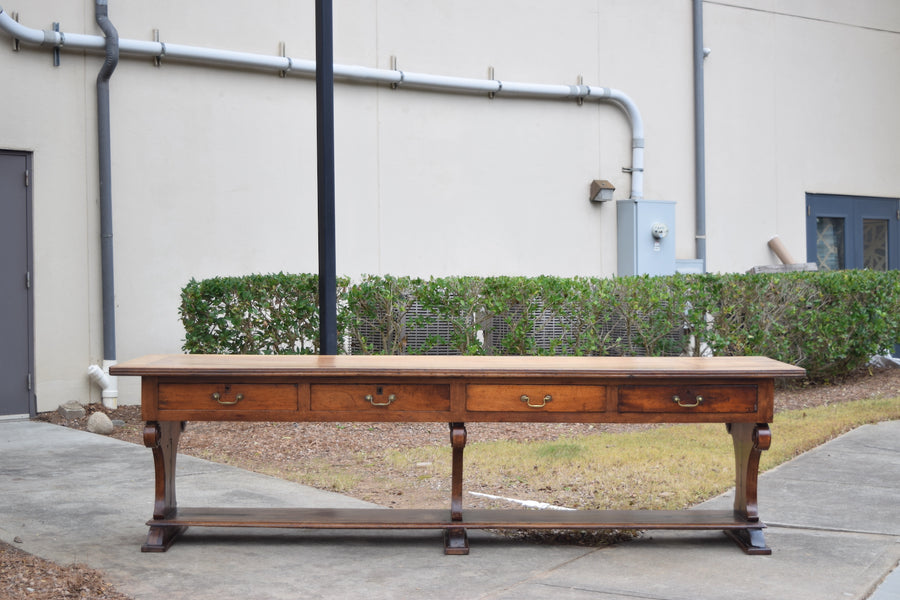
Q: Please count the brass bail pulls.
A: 4